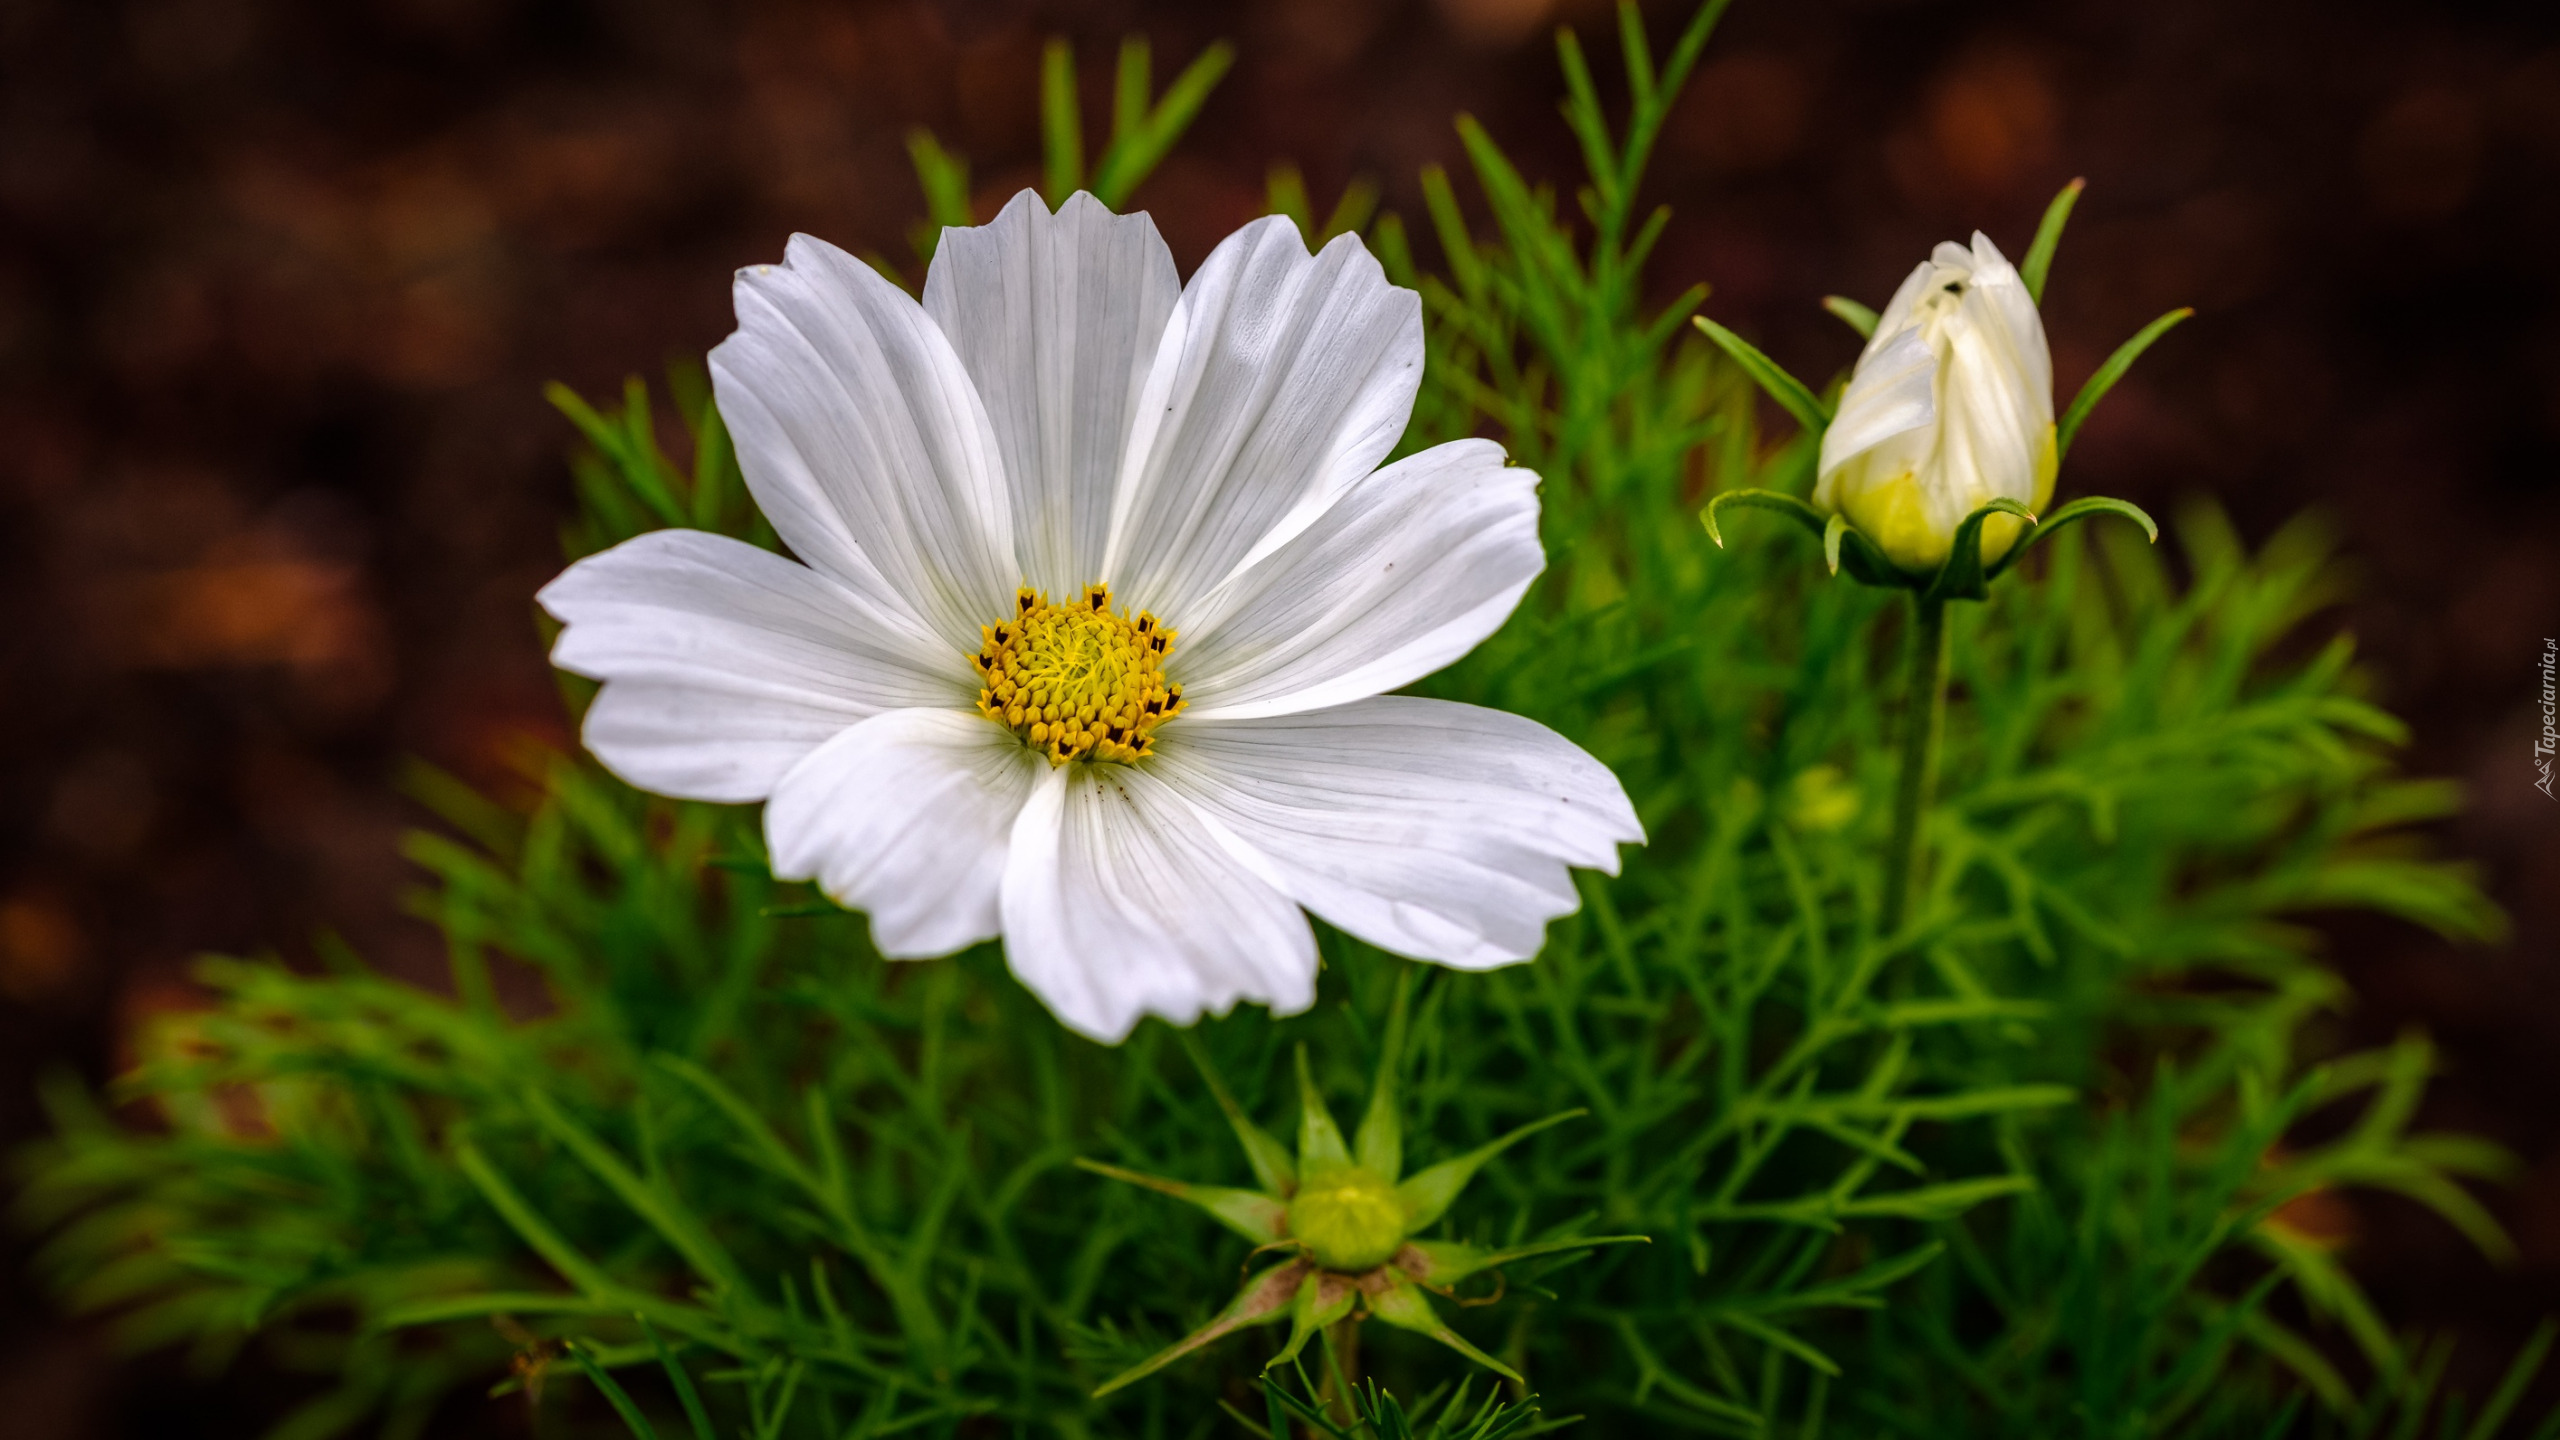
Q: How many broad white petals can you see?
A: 8